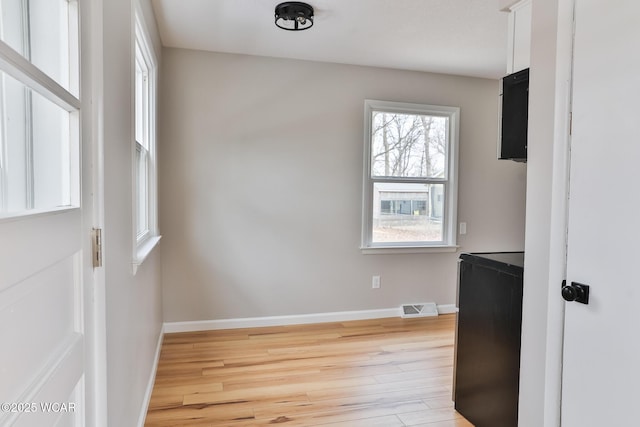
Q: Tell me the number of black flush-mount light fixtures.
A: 1